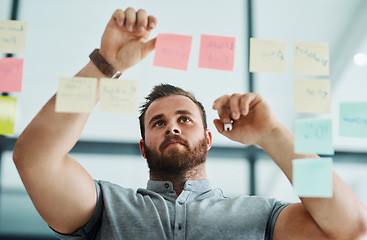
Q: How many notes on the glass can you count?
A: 13